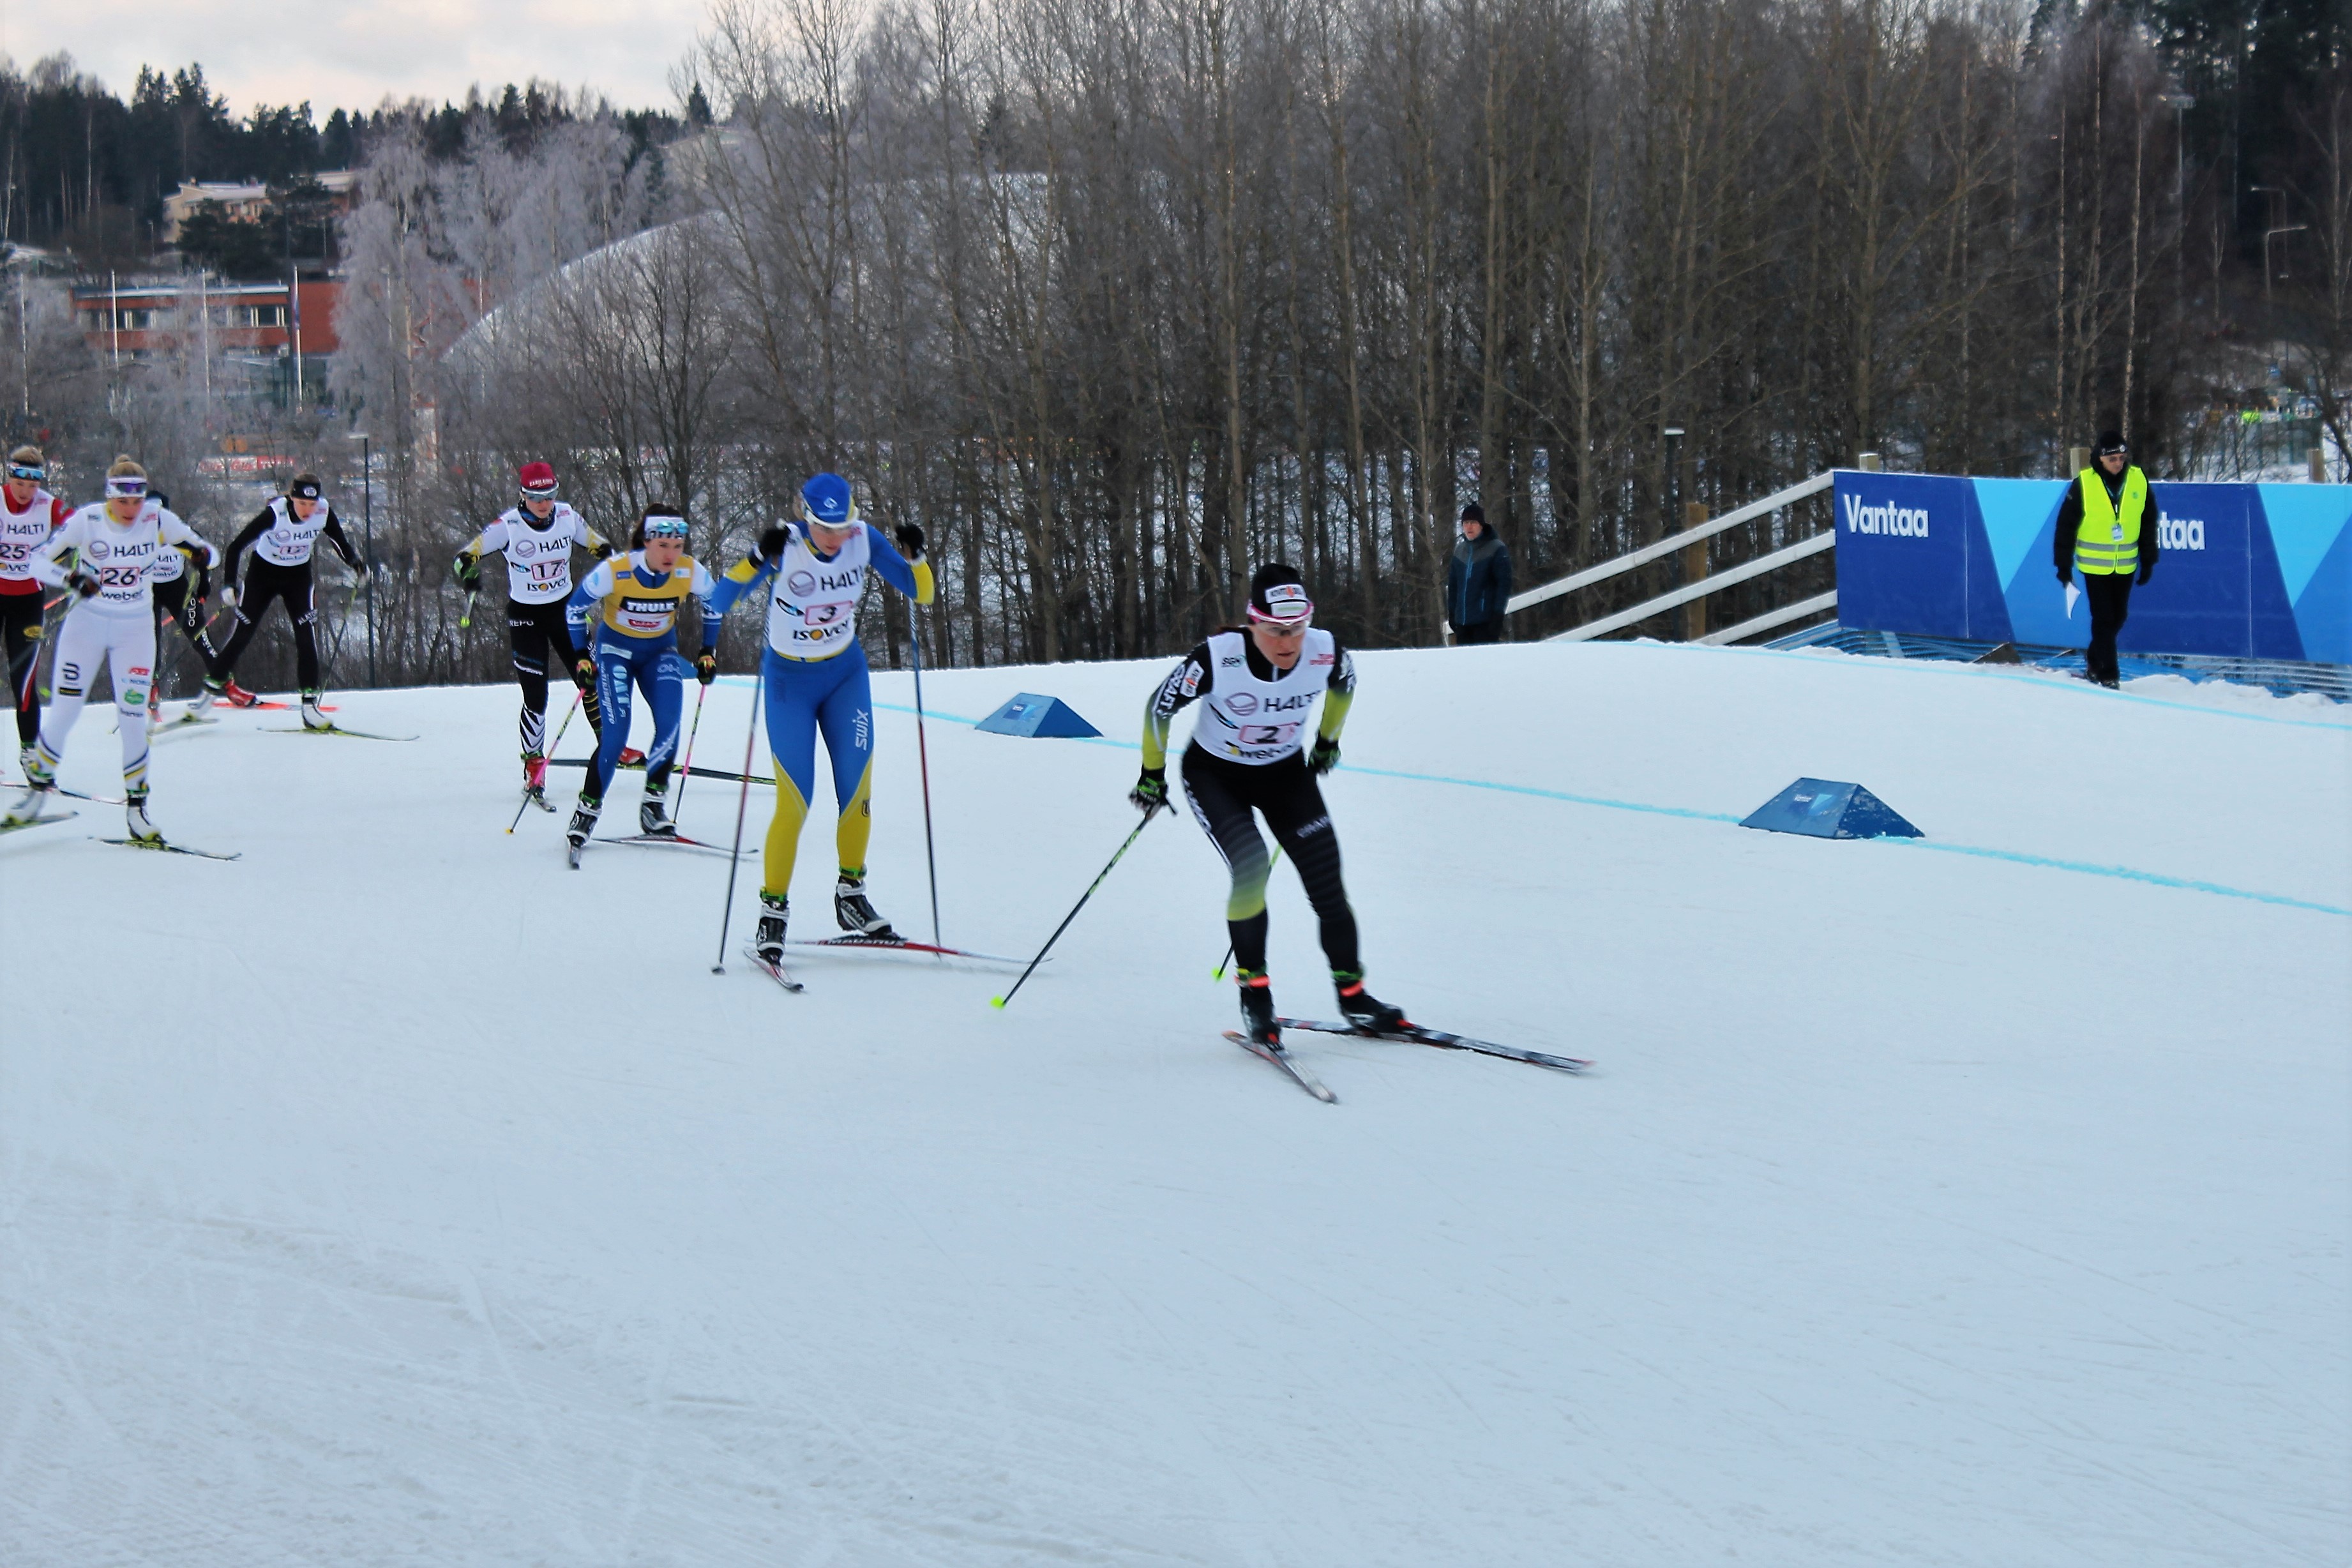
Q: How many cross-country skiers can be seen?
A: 8